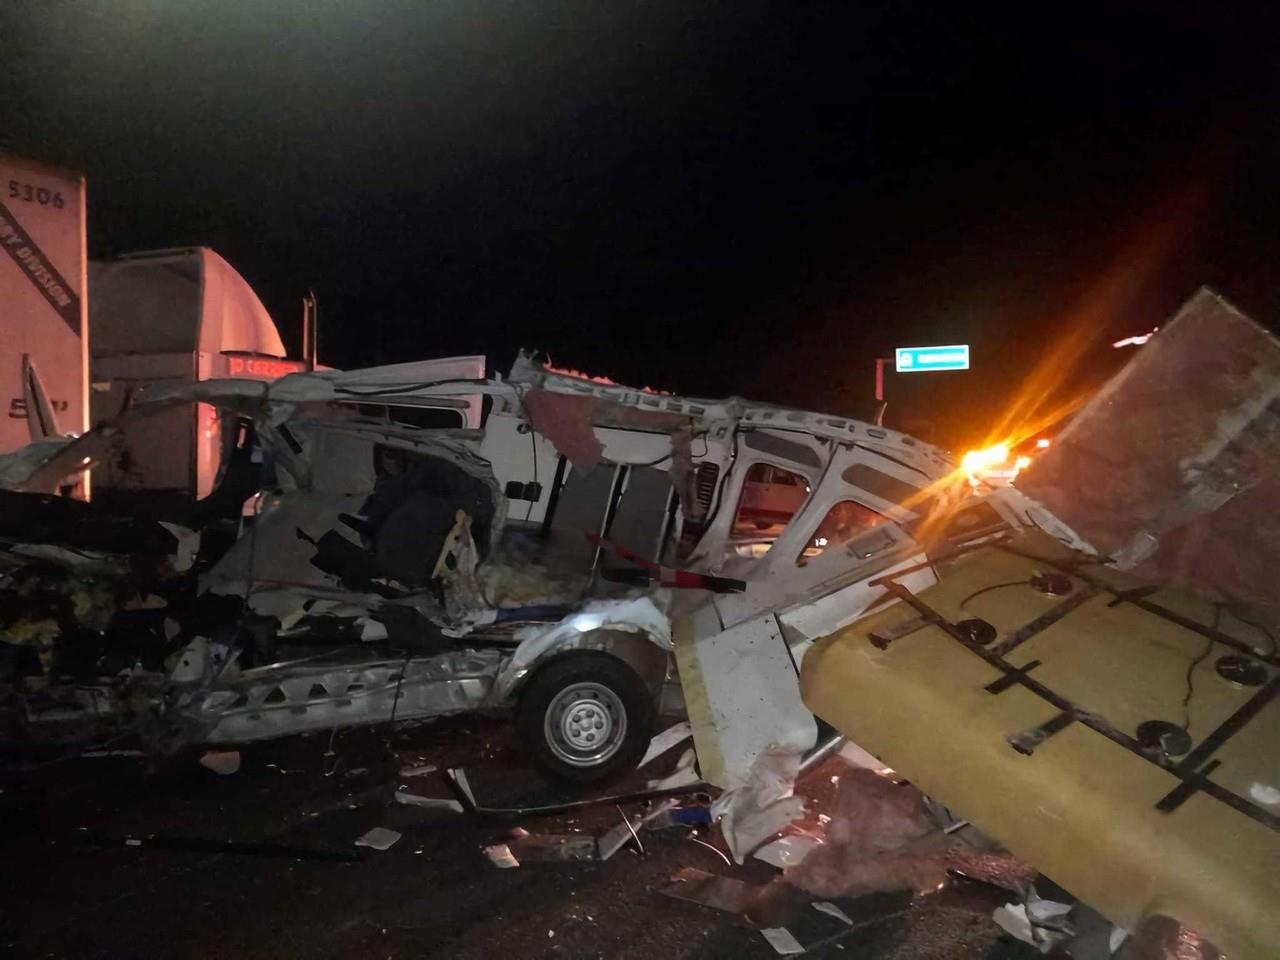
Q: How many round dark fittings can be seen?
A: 4